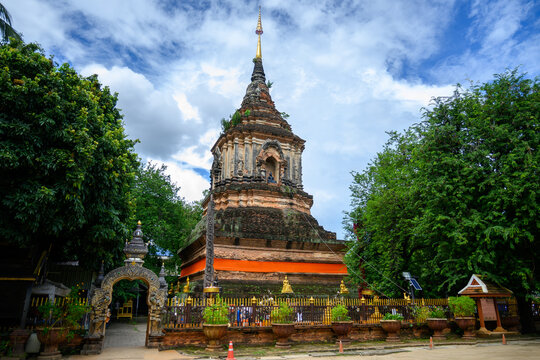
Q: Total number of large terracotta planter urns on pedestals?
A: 7